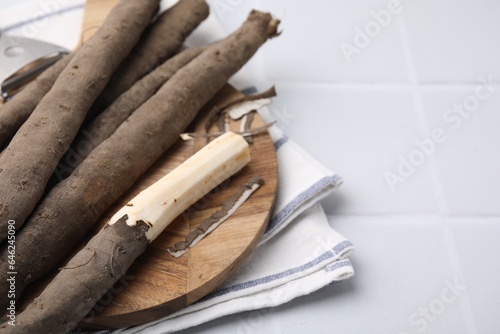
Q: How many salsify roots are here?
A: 6